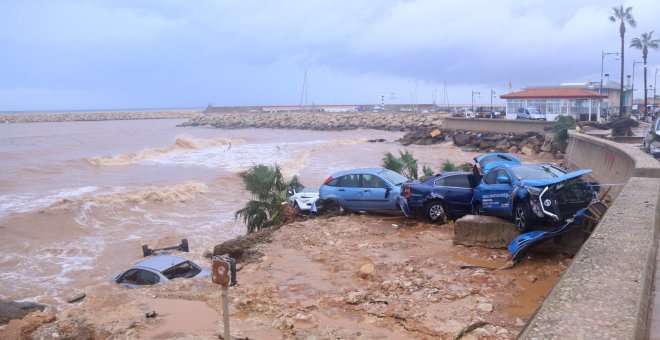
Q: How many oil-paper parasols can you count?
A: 0